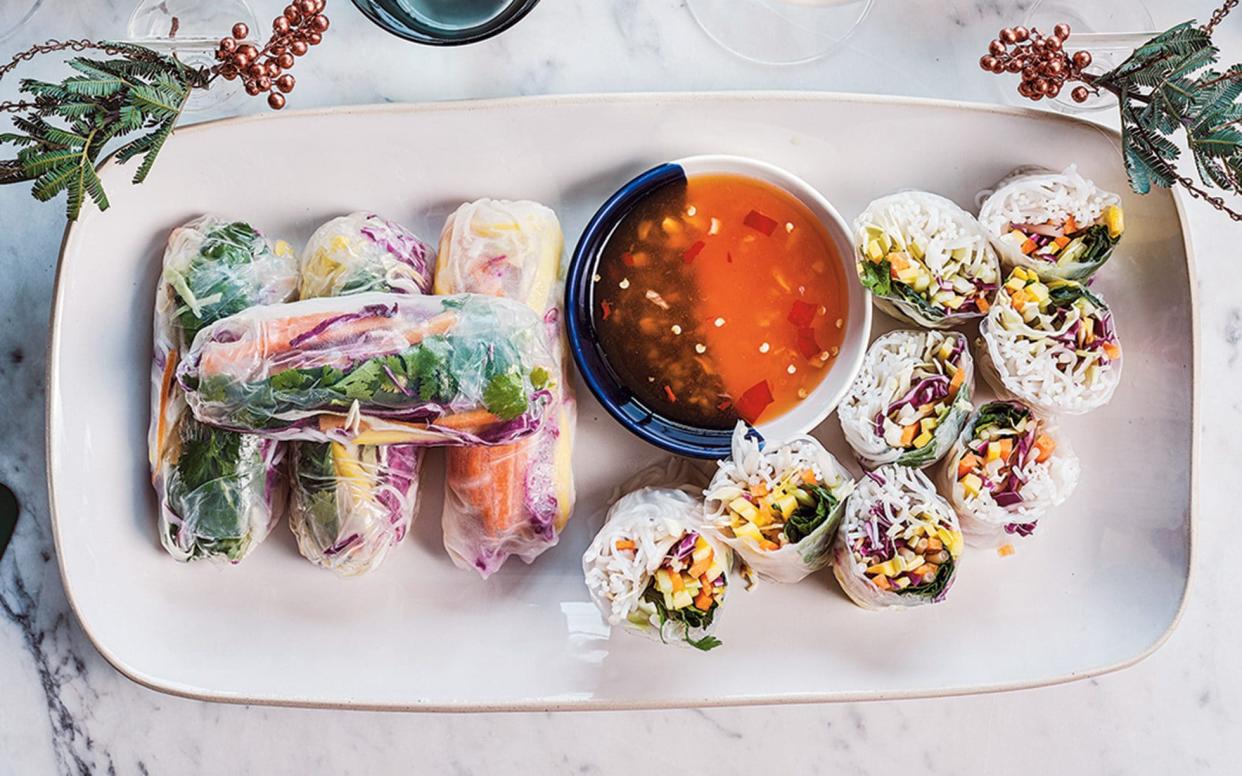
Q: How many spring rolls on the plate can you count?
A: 12